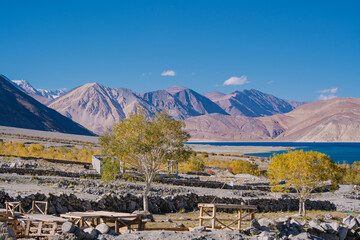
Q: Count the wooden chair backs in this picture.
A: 2